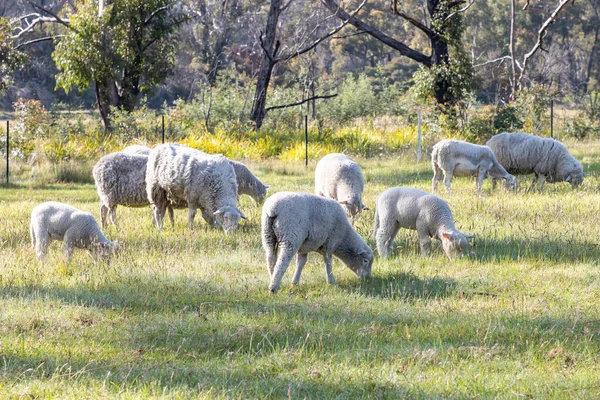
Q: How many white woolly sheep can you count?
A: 9